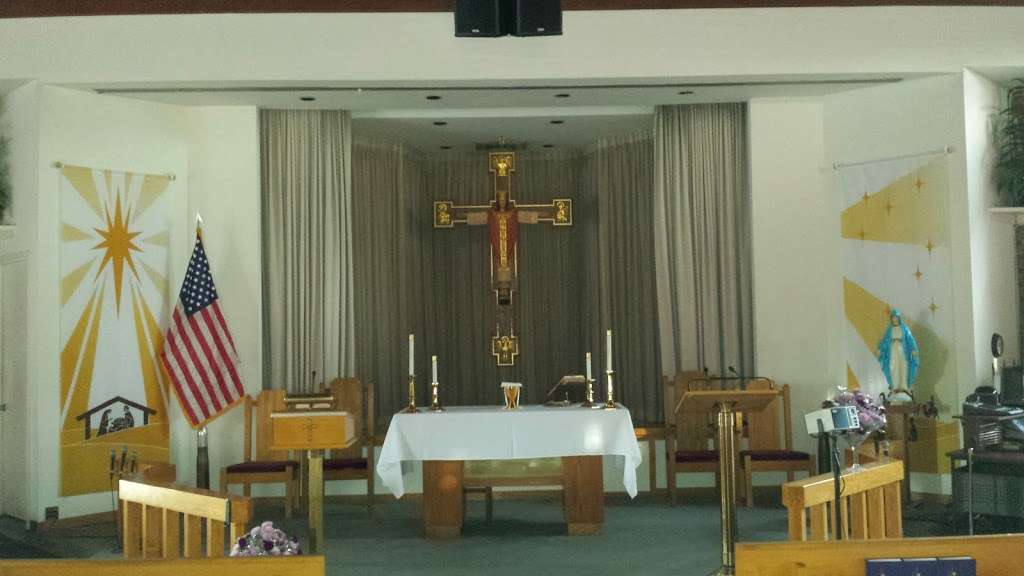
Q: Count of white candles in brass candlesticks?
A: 4